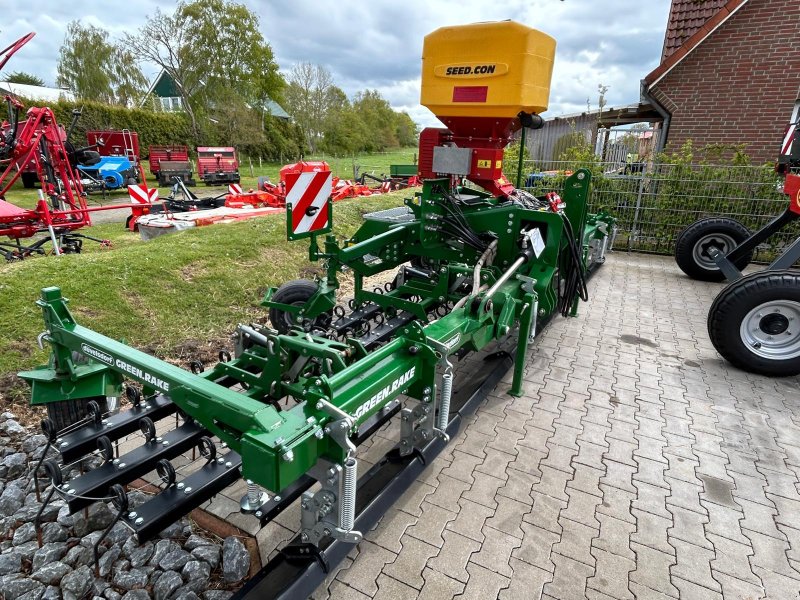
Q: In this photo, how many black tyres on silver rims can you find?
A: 2